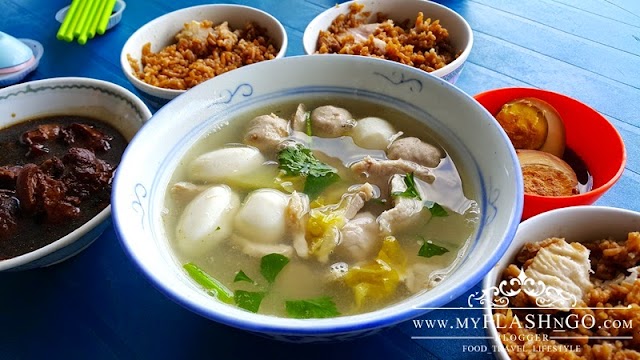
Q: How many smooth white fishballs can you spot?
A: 4